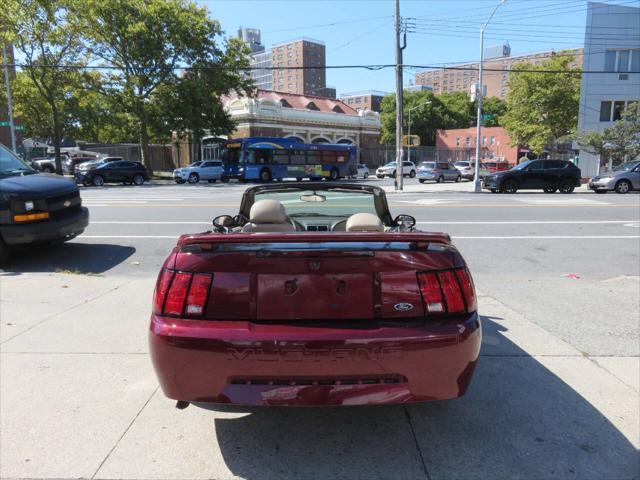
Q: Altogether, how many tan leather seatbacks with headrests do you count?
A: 2